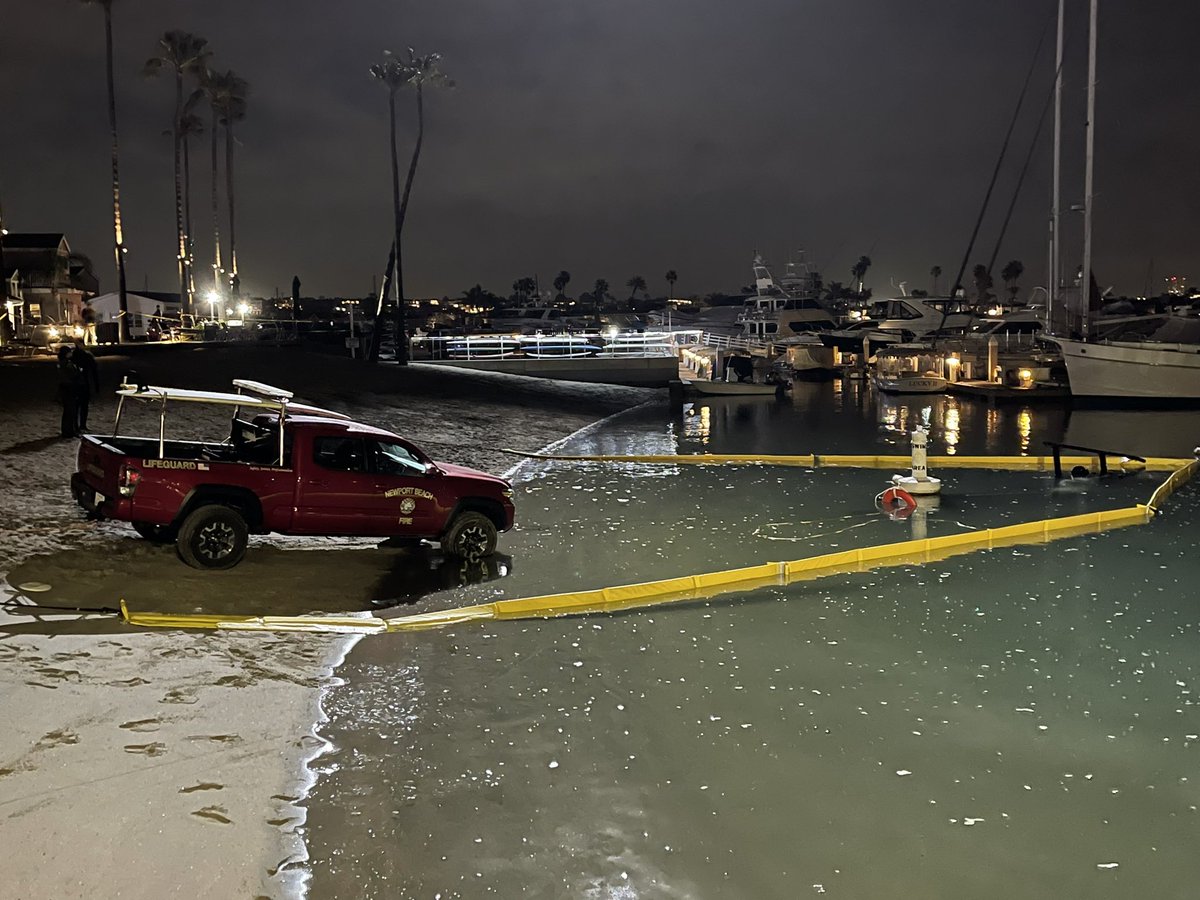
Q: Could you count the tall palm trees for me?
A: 7